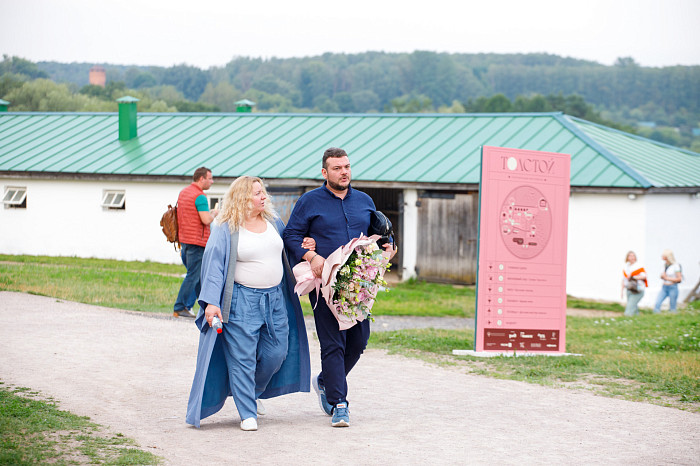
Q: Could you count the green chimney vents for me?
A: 3